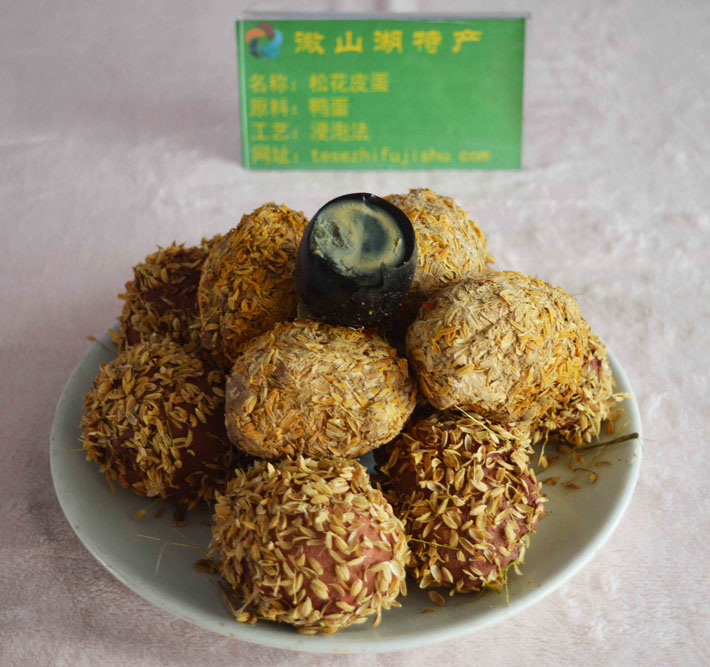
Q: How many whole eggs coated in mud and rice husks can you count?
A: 9